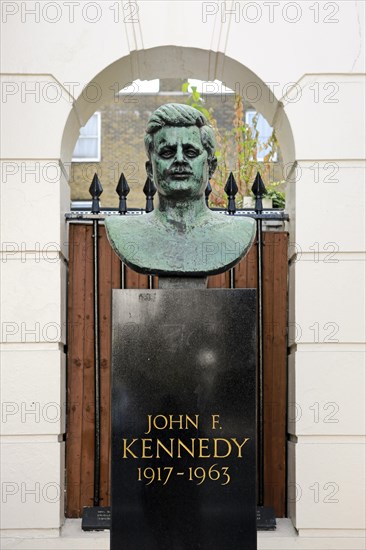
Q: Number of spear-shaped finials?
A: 6